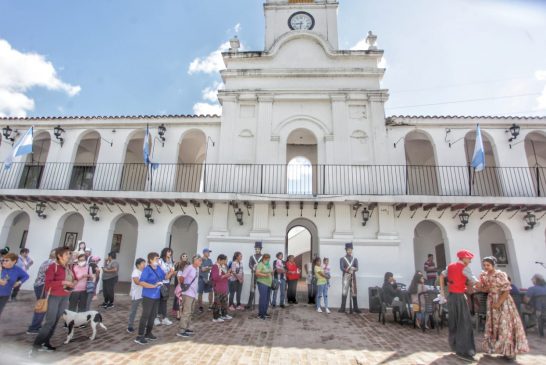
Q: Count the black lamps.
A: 11